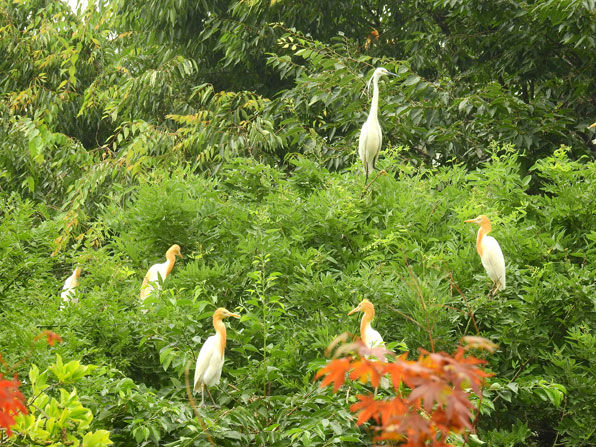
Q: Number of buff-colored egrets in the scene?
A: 5